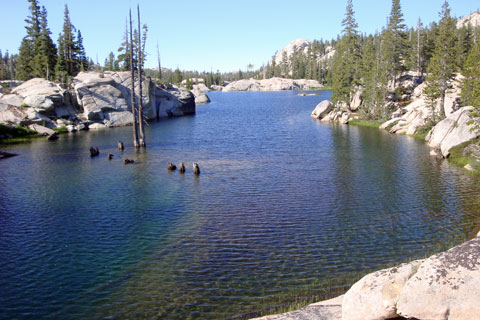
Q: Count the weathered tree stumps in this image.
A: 7